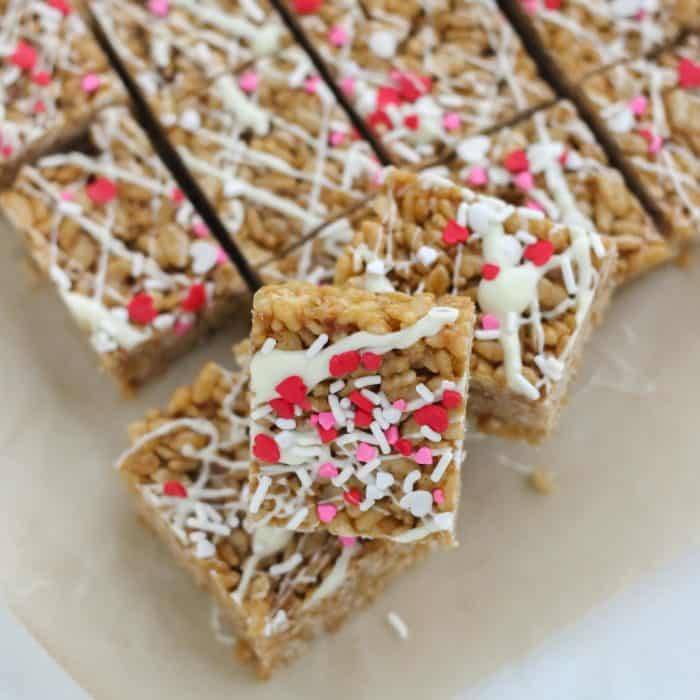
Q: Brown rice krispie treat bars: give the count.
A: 12